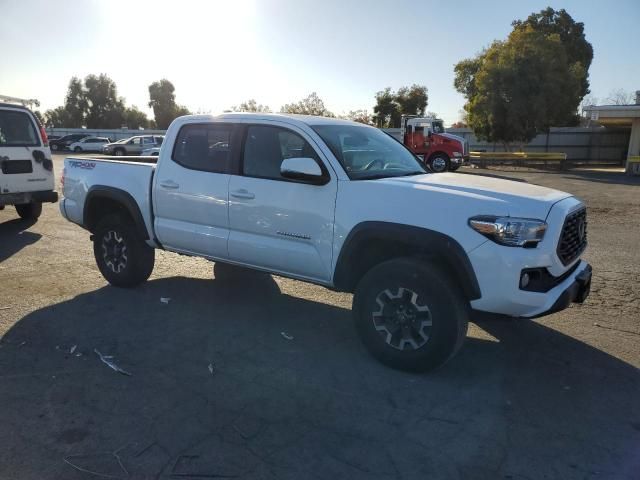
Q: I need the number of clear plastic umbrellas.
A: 0